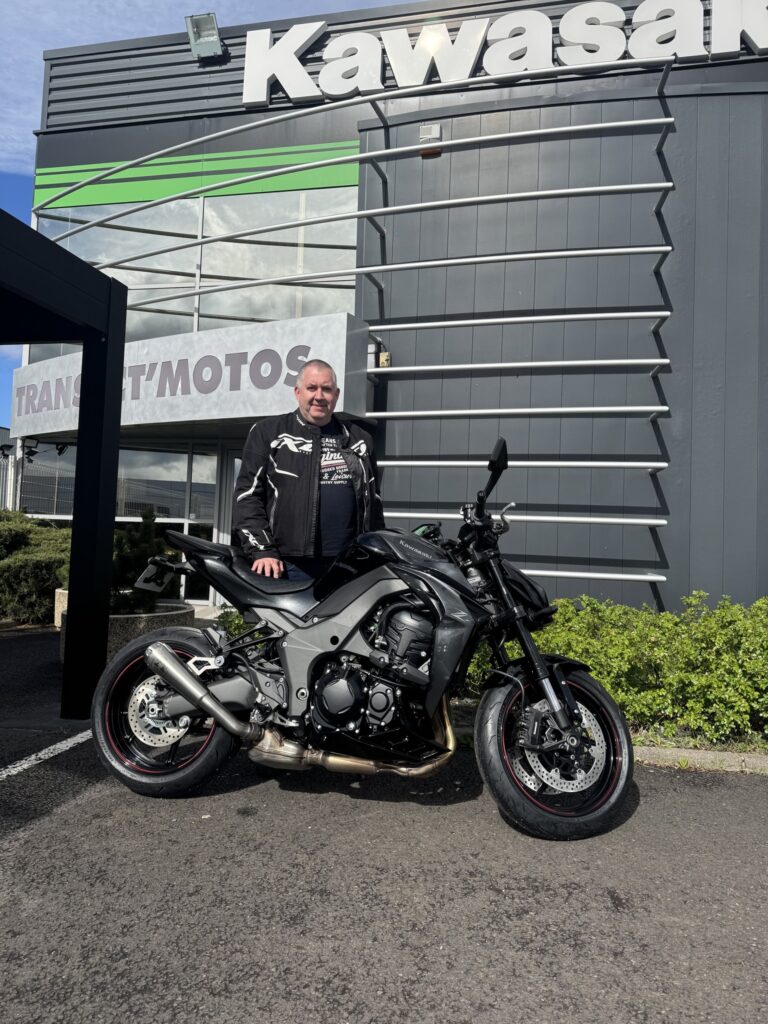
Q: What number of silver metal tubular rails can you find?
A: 10